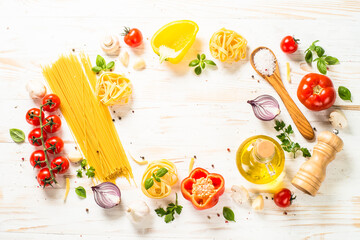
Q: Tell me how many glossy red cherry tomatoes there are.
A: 11